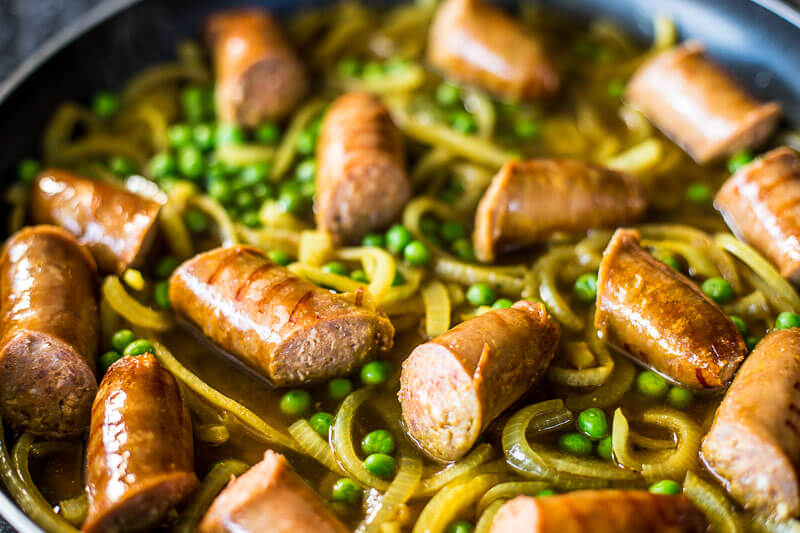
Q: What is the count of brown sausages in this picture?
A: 15